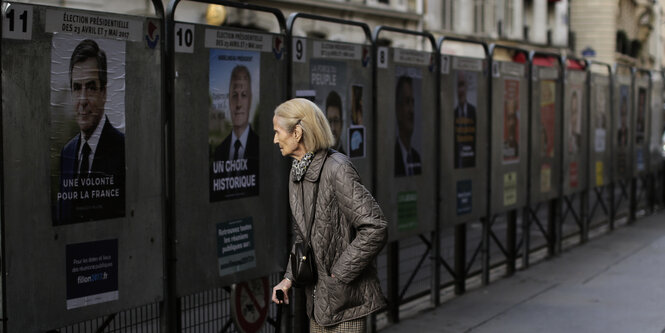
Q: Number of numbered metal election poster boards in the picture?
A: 11